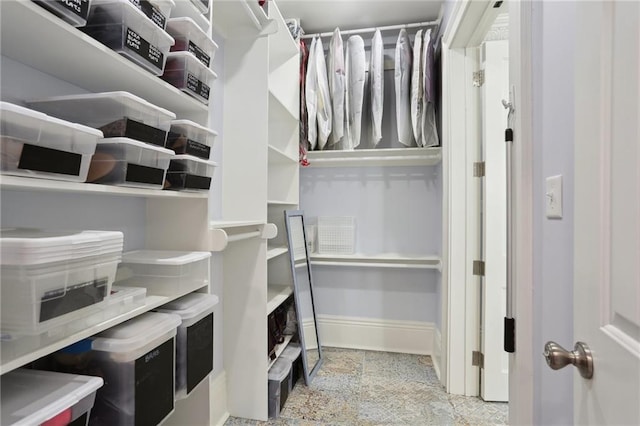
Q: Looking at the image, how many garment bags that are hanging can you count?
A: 8